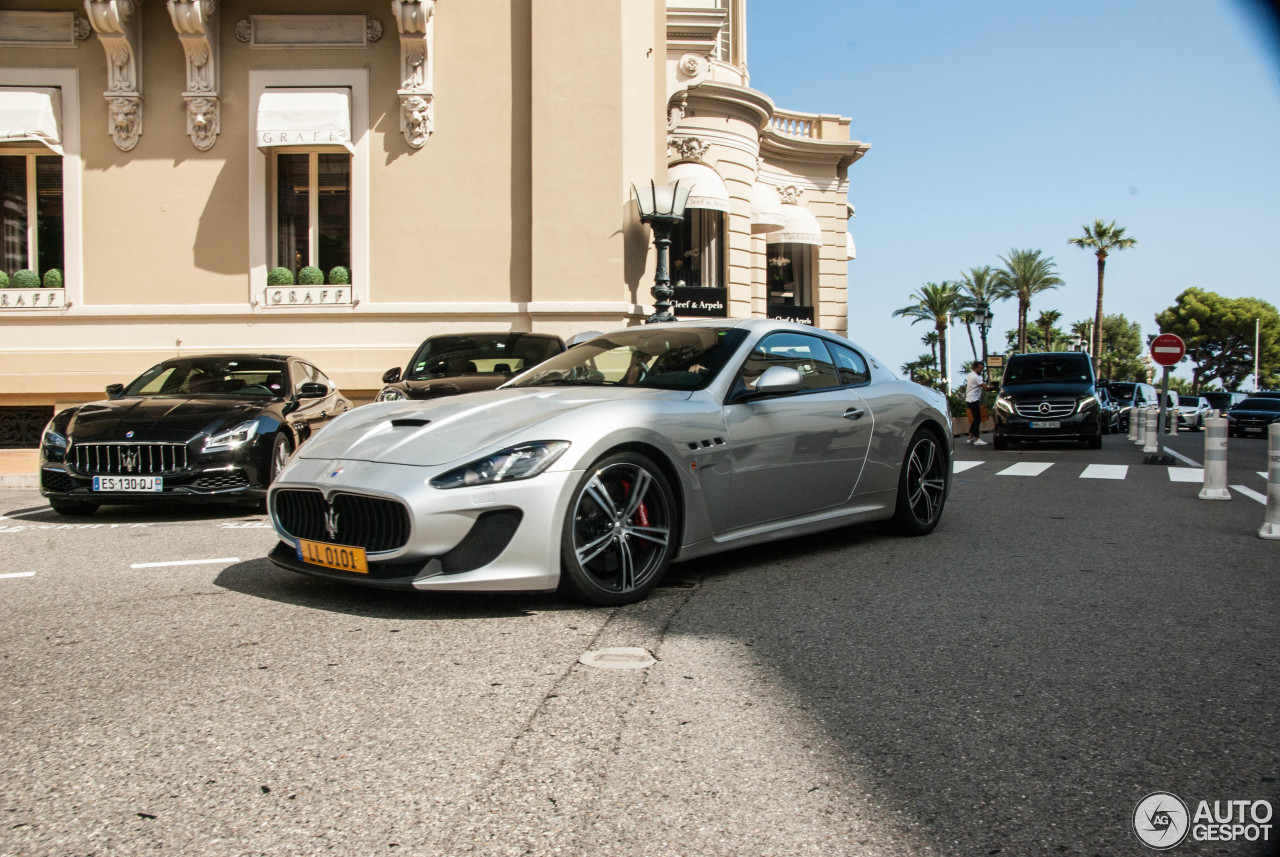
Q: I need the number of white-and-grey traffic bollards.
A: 6